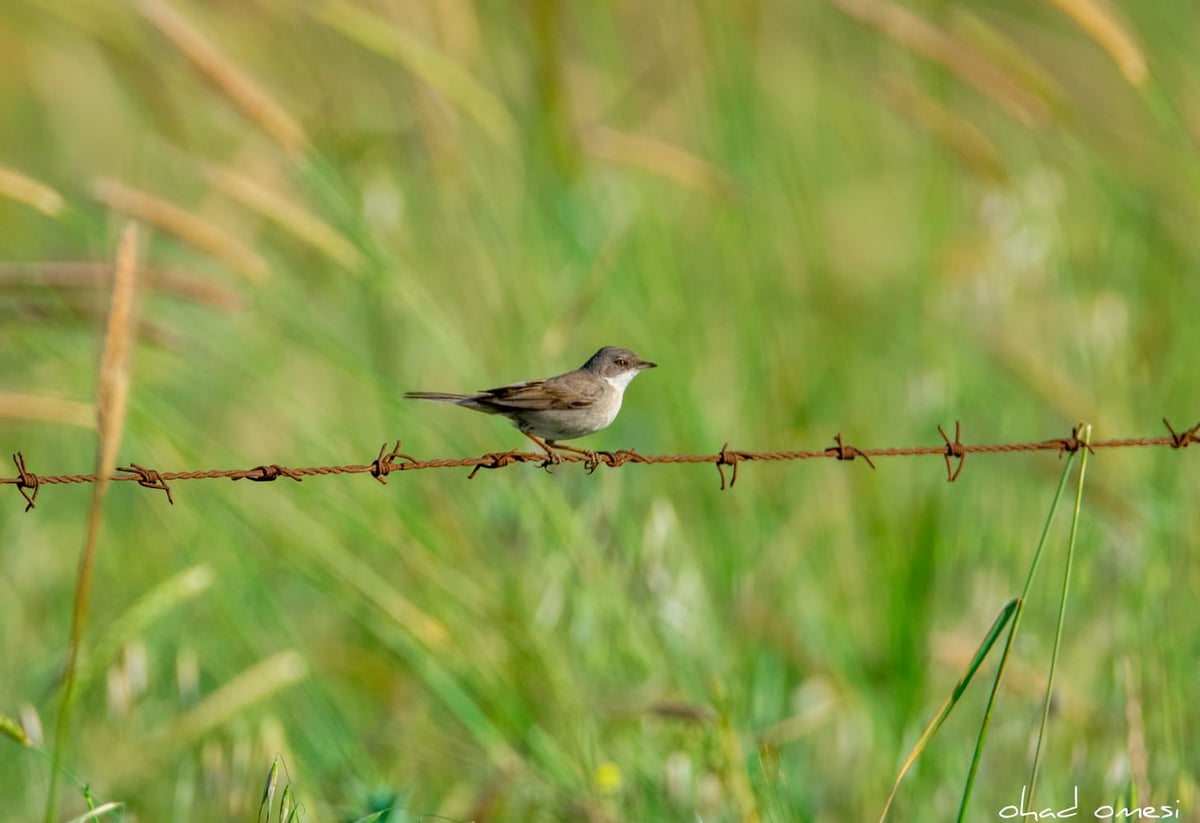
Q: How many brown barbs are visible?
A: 11